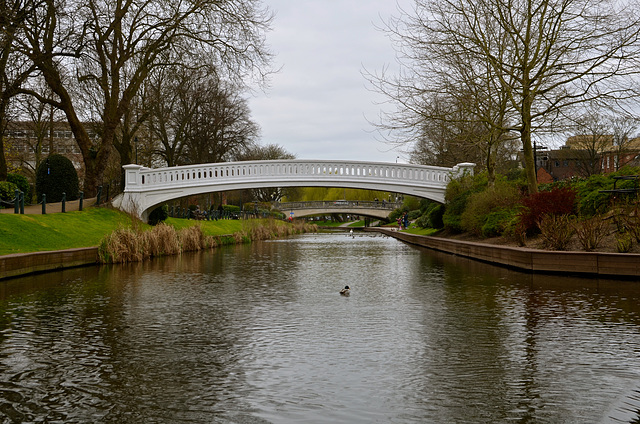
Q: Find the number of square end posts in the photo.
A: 2